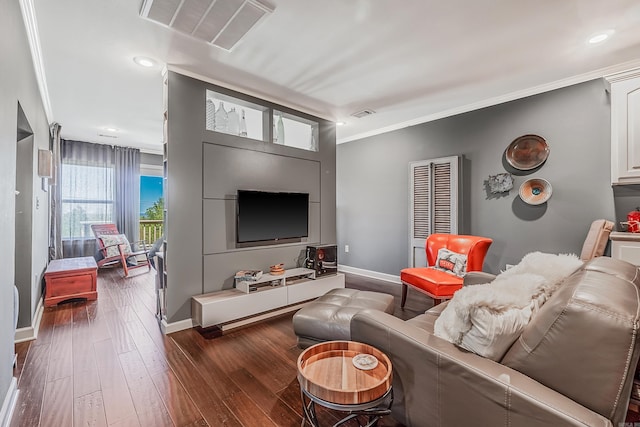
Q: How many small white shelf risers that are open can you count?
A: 2